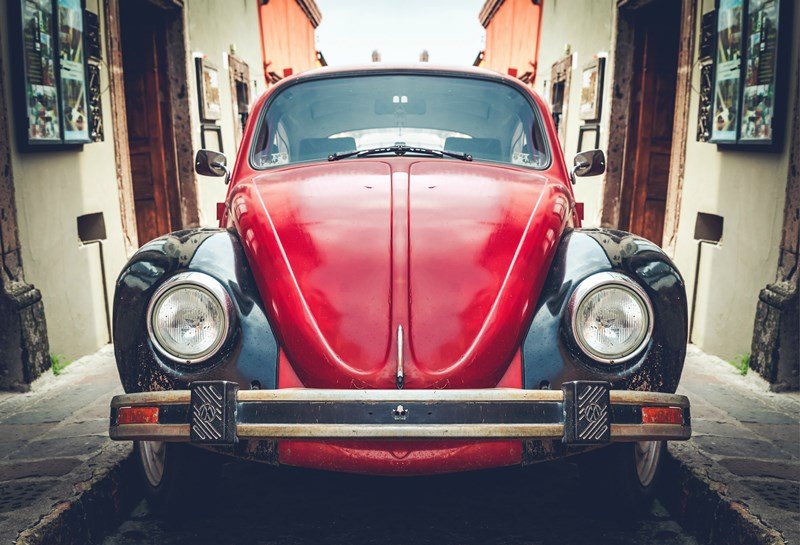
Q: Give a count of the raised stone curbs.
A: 2